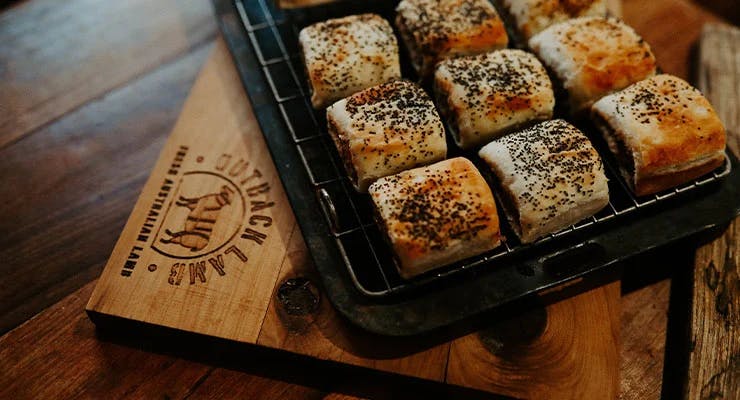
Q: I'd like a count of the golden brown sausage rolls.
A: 9